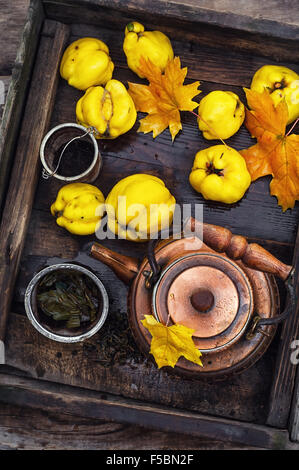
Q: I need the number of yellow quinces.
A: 8